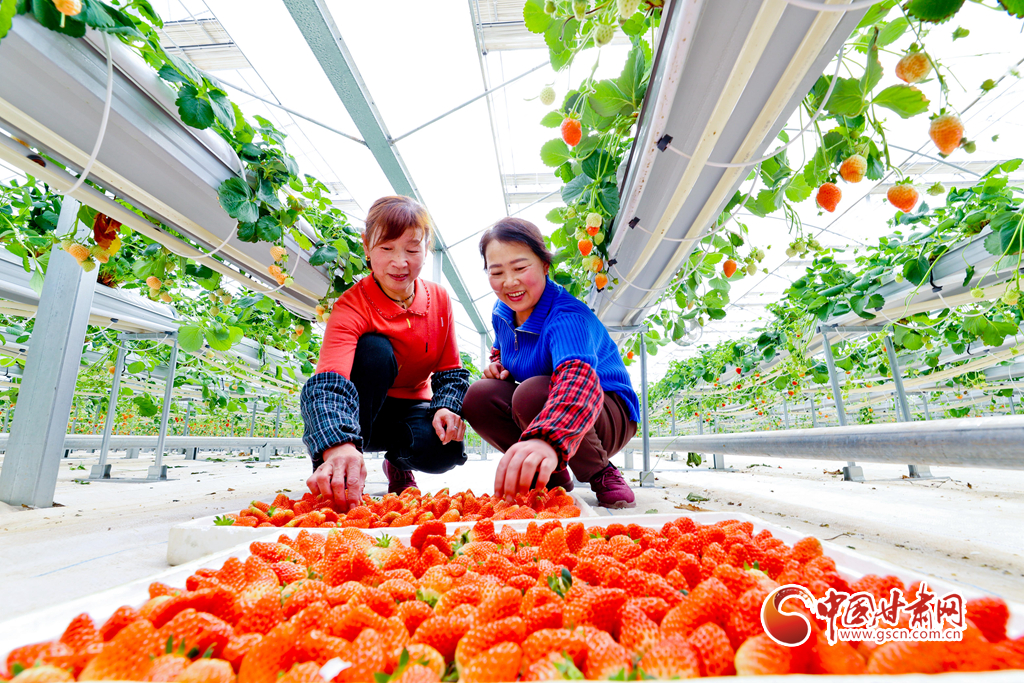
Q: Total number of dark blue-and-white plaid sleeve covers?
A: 2